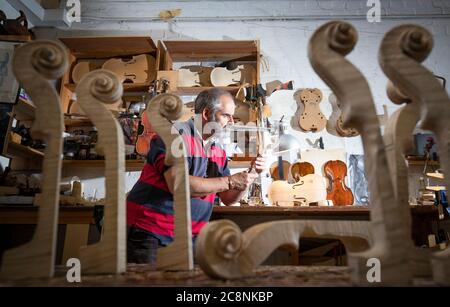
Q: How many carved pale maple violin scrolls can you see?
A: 7